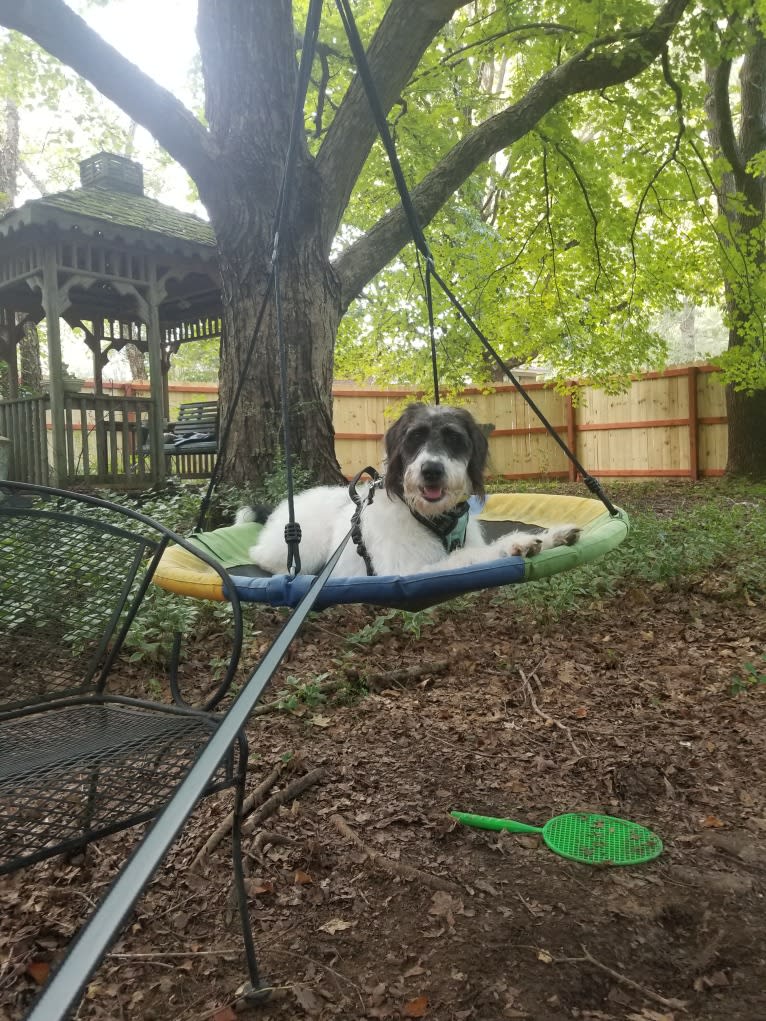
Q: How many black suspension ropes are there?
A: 4